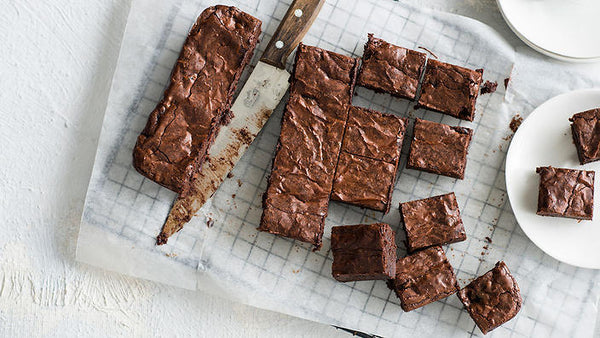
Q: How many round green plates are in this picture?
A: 0